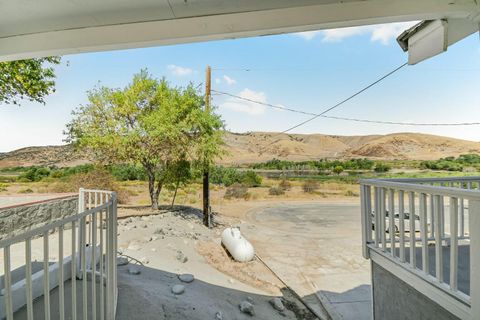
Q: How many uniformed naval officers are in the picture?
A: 0